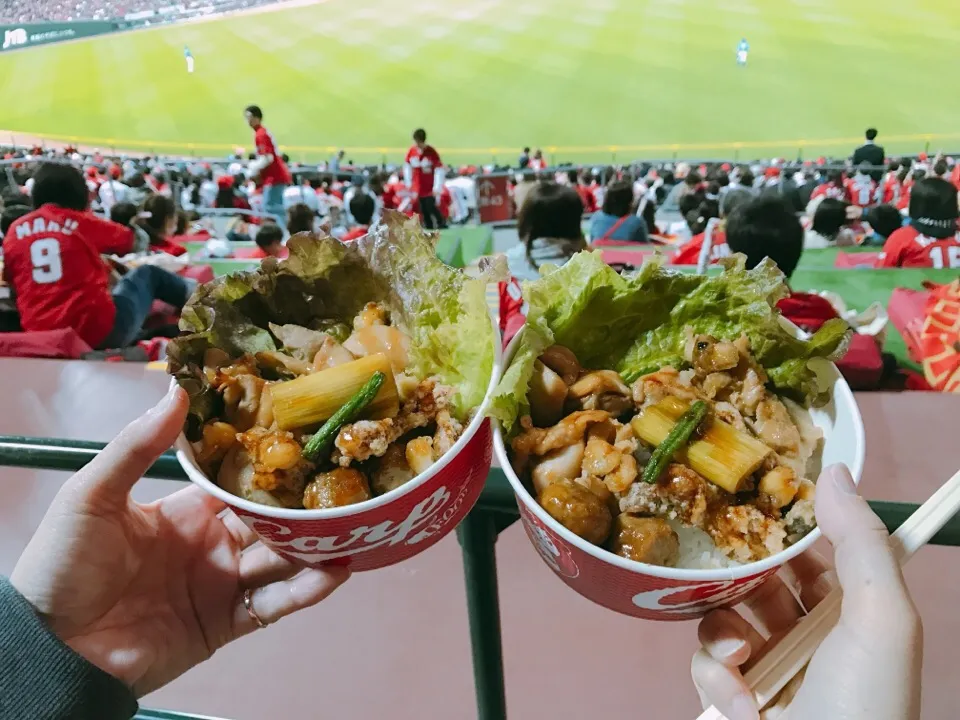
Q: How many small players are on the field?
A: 2